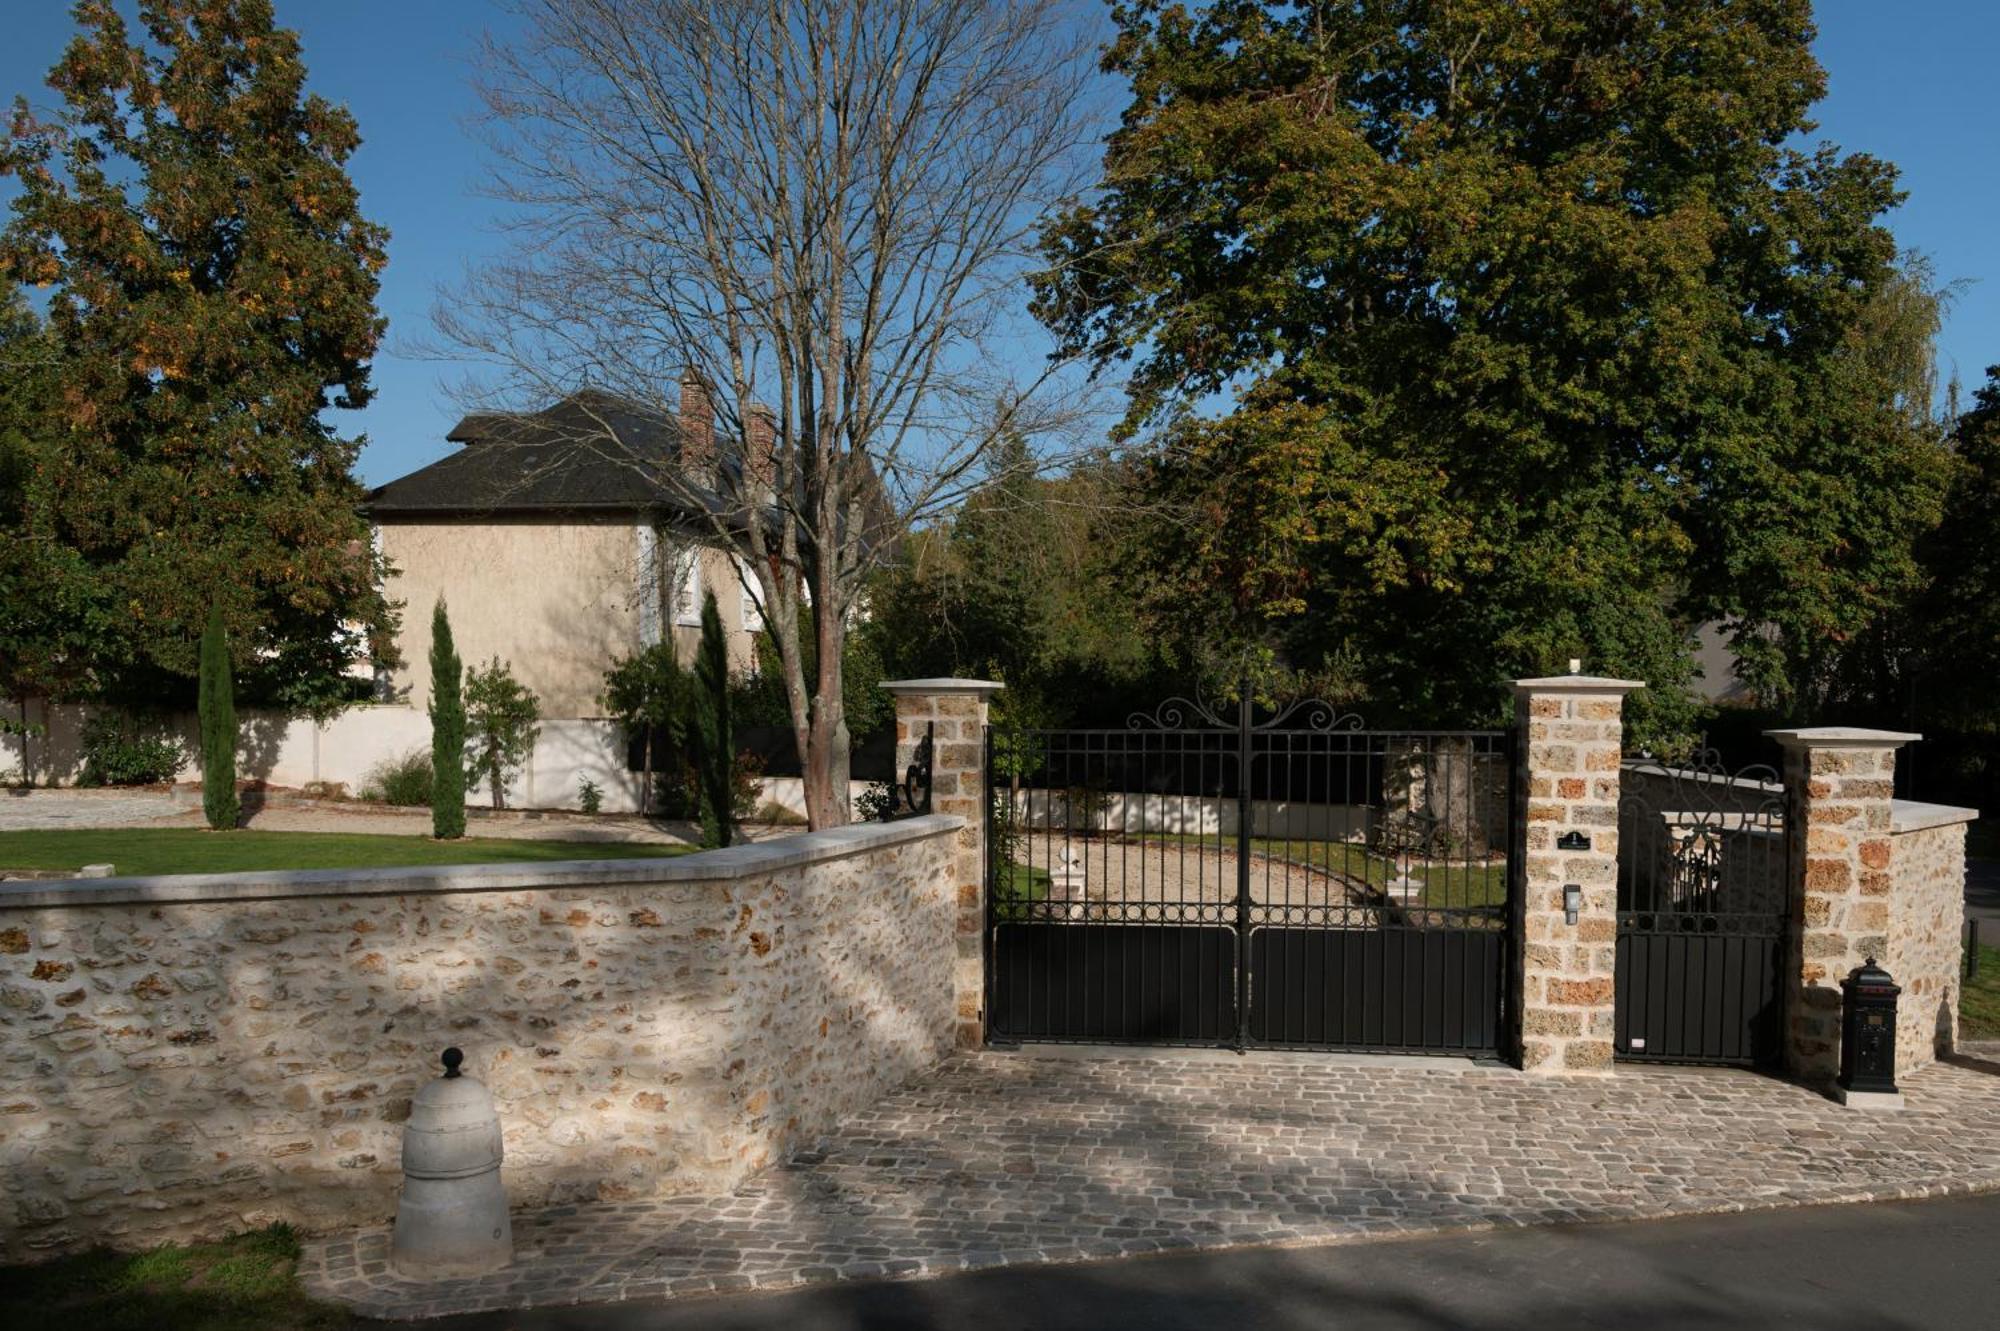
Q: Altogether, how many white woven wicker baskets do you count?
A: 0